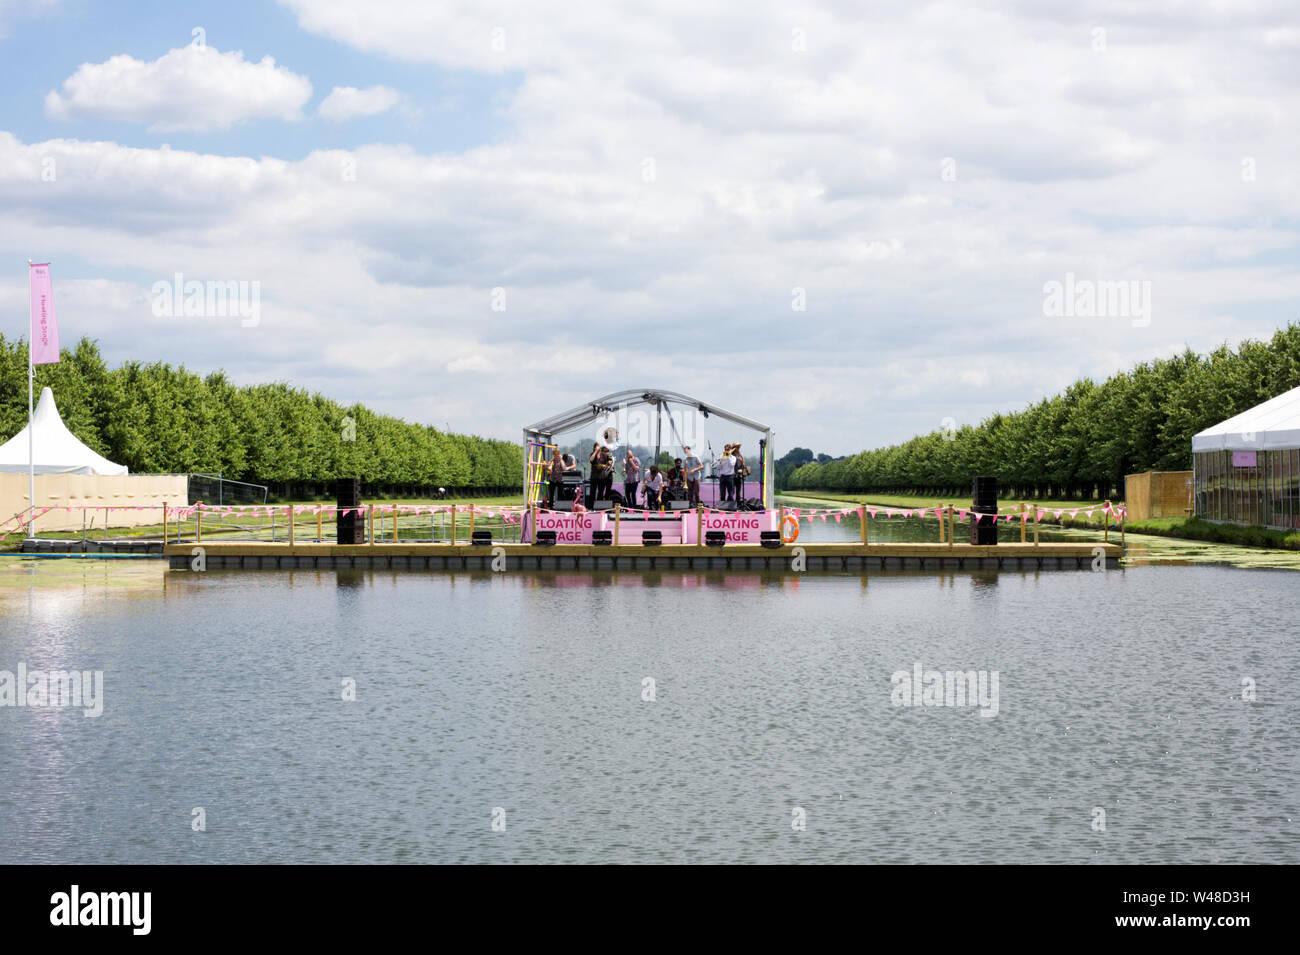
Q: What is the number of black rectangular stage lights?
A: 6